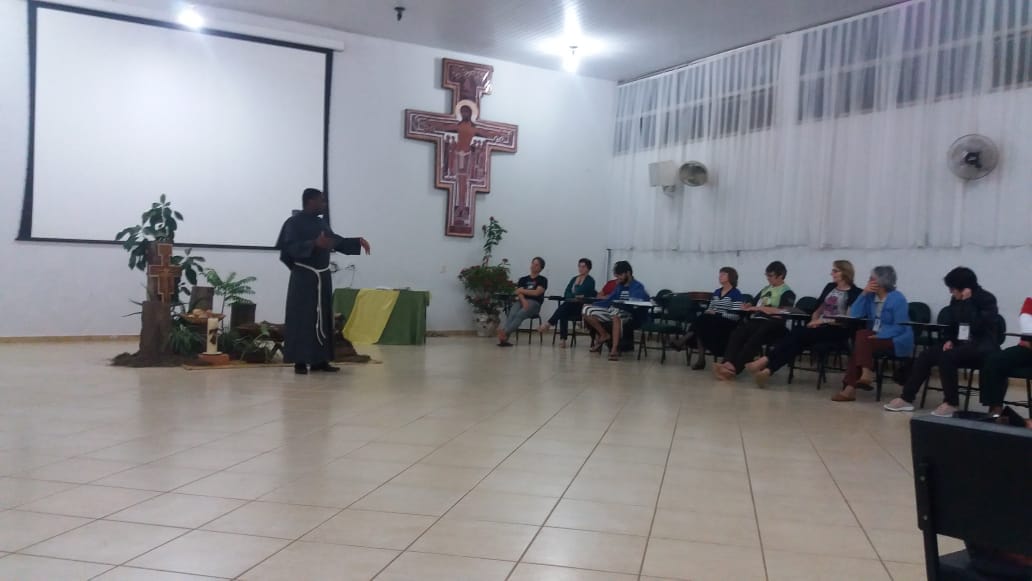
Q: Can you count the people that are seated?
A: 10